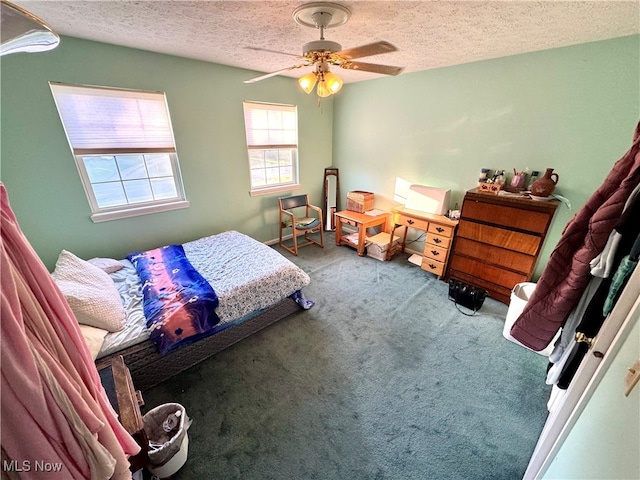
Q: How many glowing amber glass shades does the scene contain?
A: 3